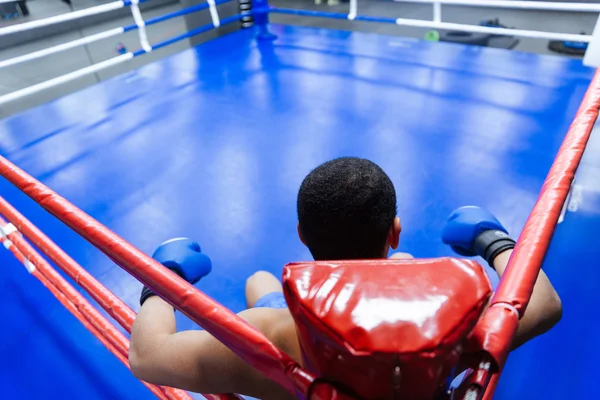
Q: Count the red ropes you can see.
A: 5